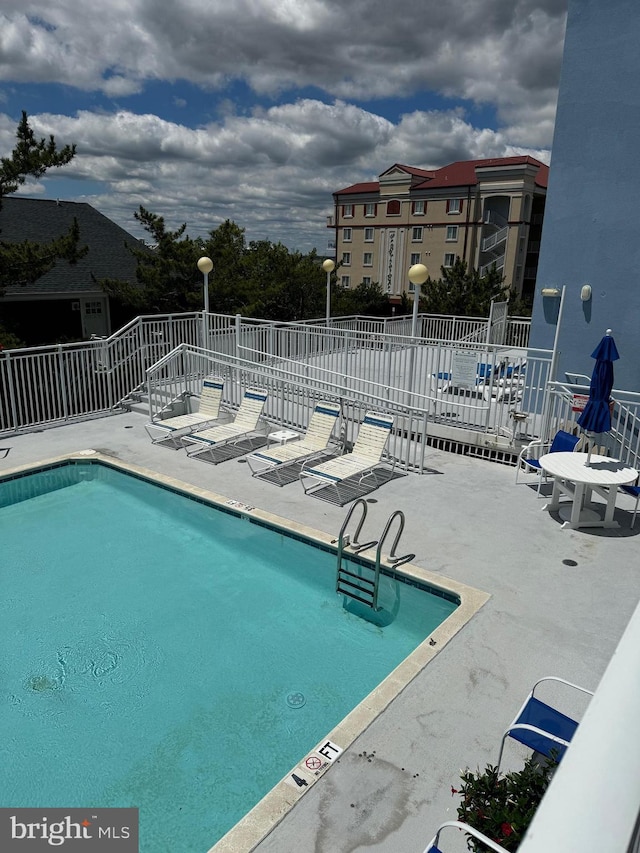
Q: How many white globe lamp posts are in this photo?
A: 3